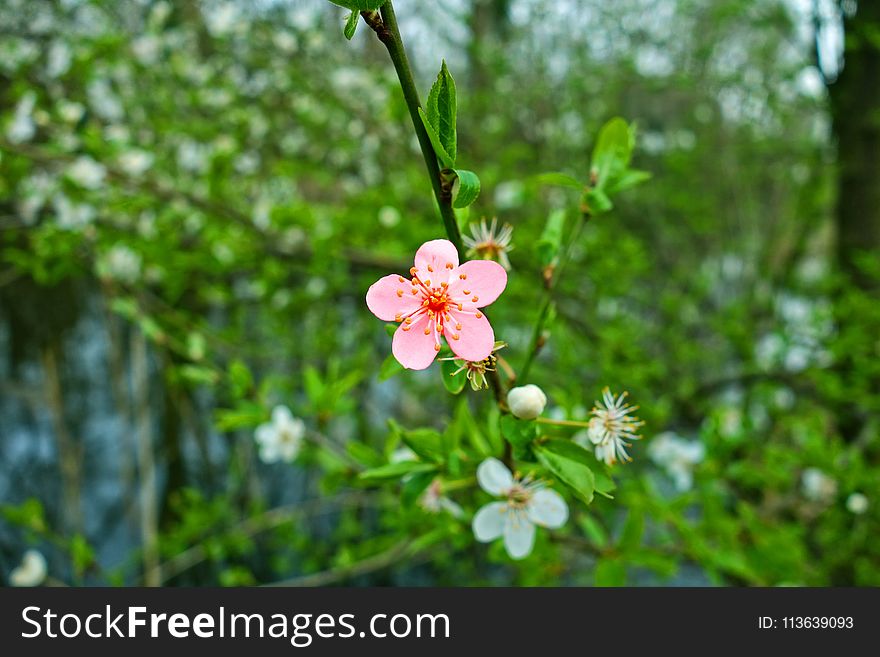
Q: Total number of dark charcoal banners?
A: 1